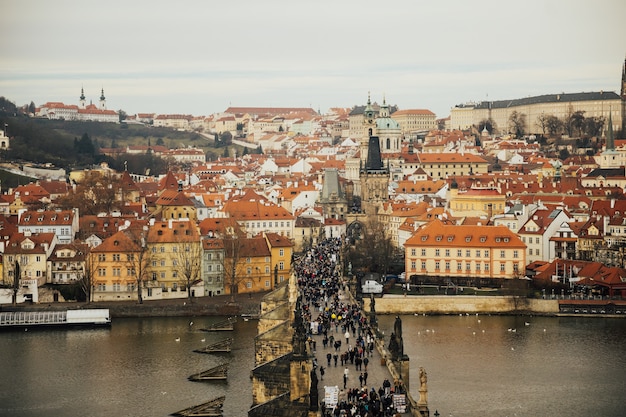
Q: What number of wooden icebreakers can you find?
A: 4